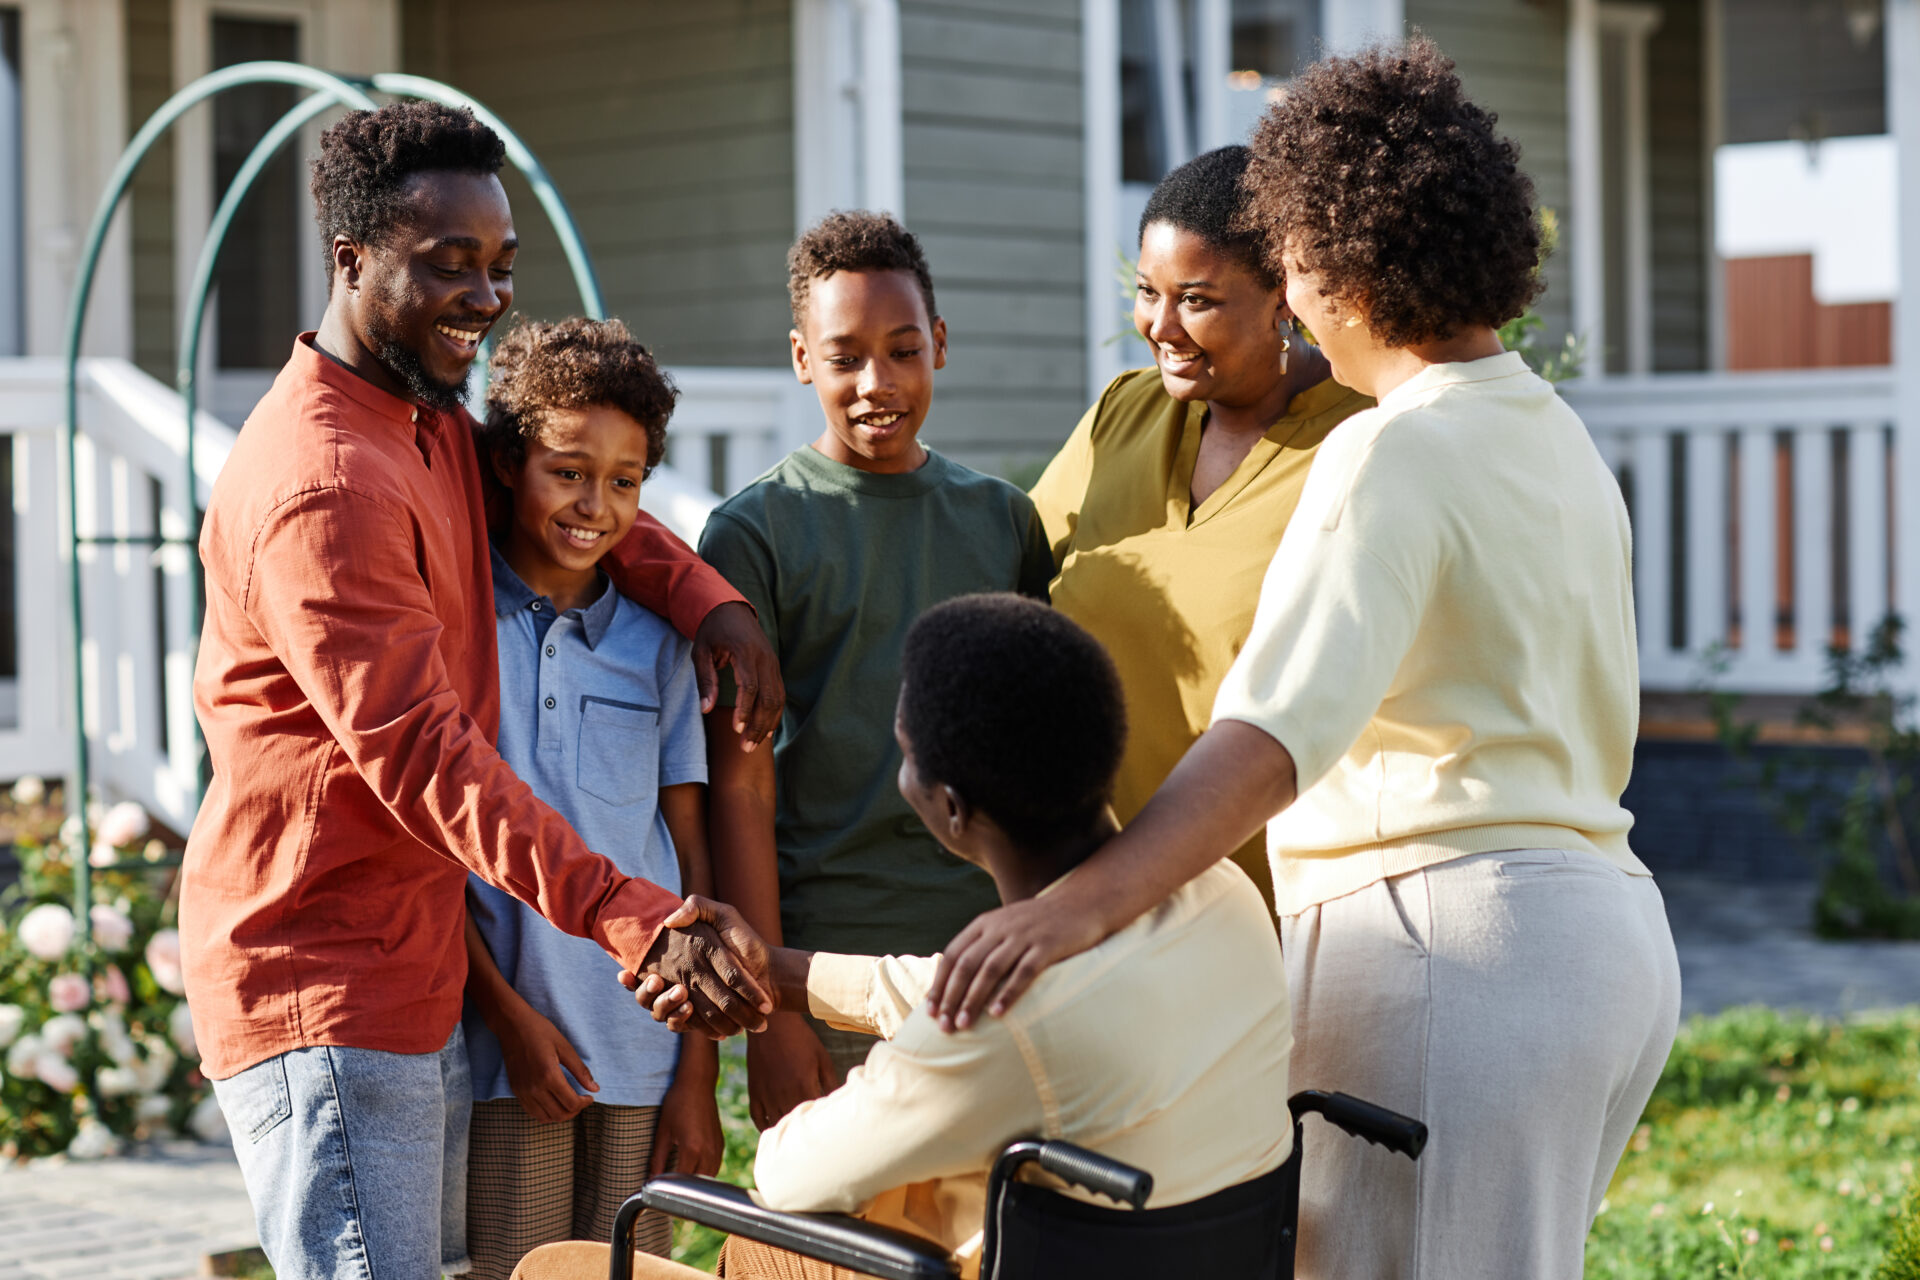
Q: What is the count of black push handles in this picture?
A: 2